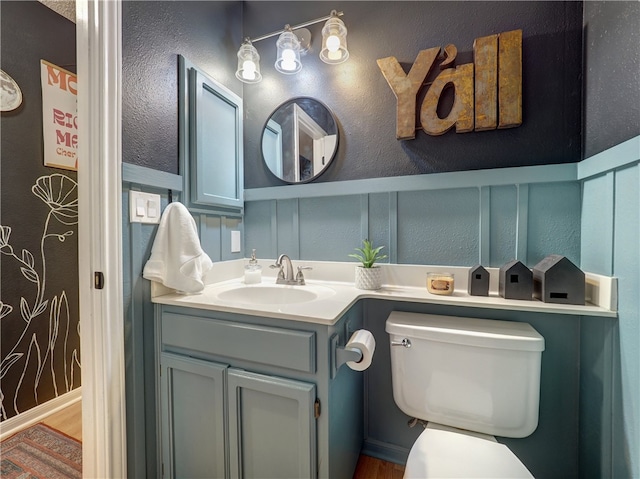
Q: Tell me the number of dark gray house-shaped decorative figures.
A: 3